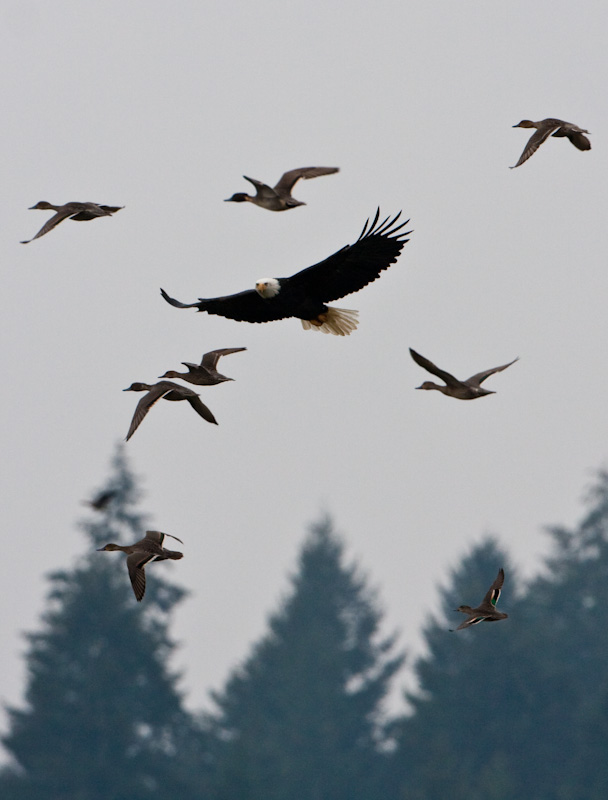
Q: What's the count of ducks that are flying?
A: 8